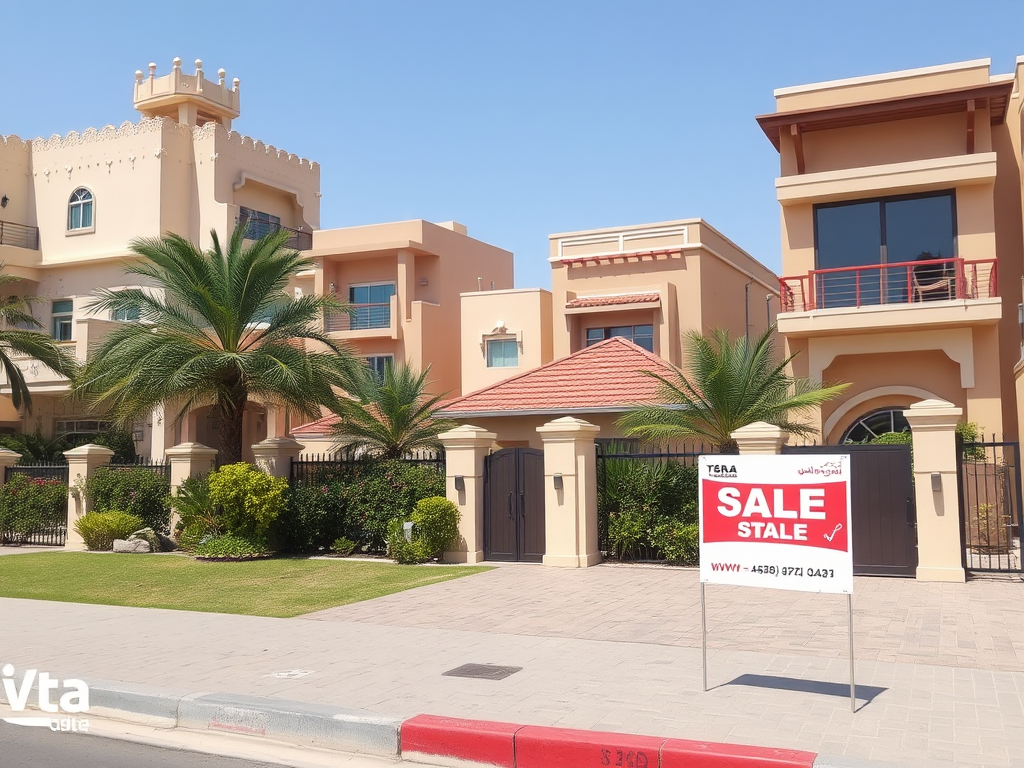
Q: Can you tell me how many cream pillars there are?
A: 8